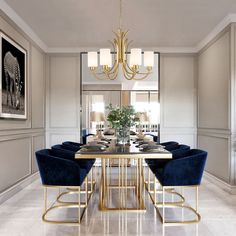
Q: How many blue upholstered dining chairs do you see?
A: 6